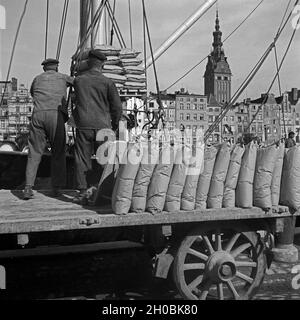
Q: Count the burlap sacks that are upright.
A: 12